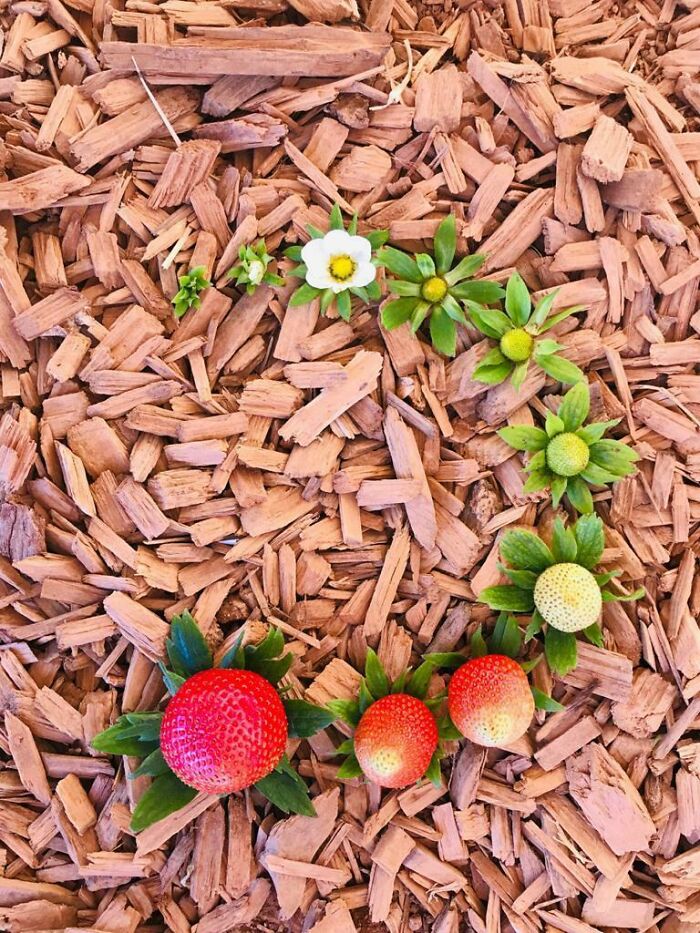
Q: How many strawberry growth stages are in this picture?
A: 10